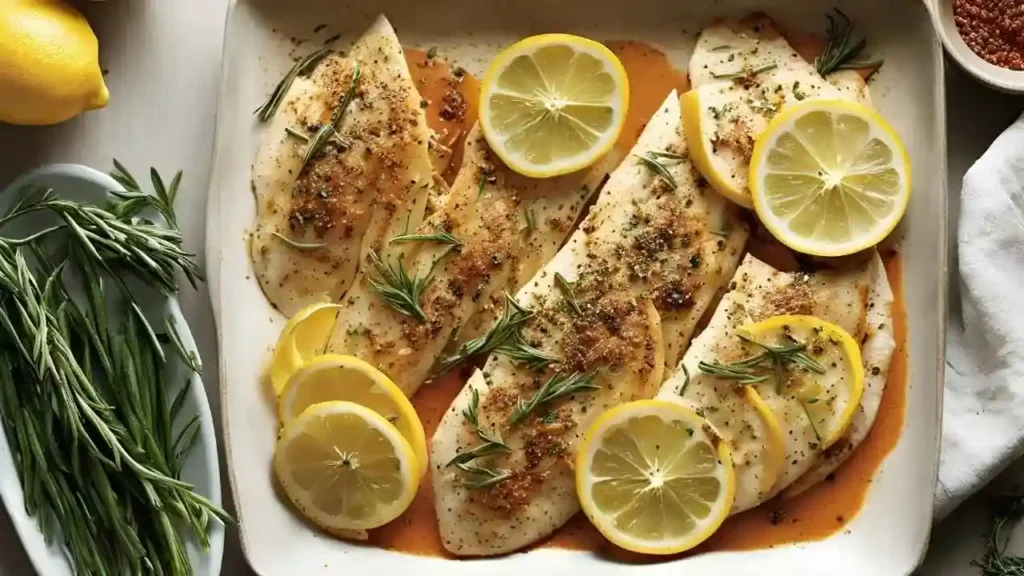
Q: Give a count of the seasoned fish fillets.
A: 5